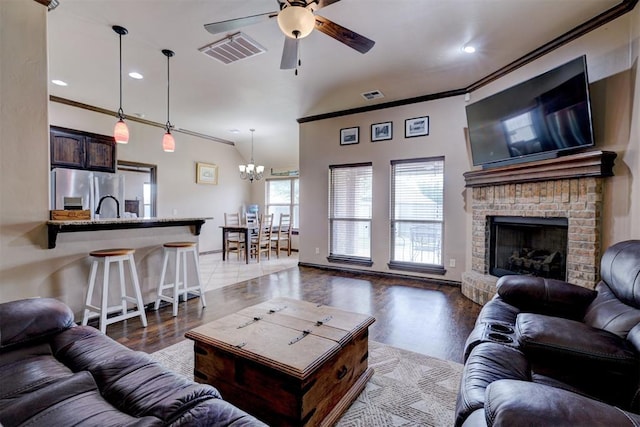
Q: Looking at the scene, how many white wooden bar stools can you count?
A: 2